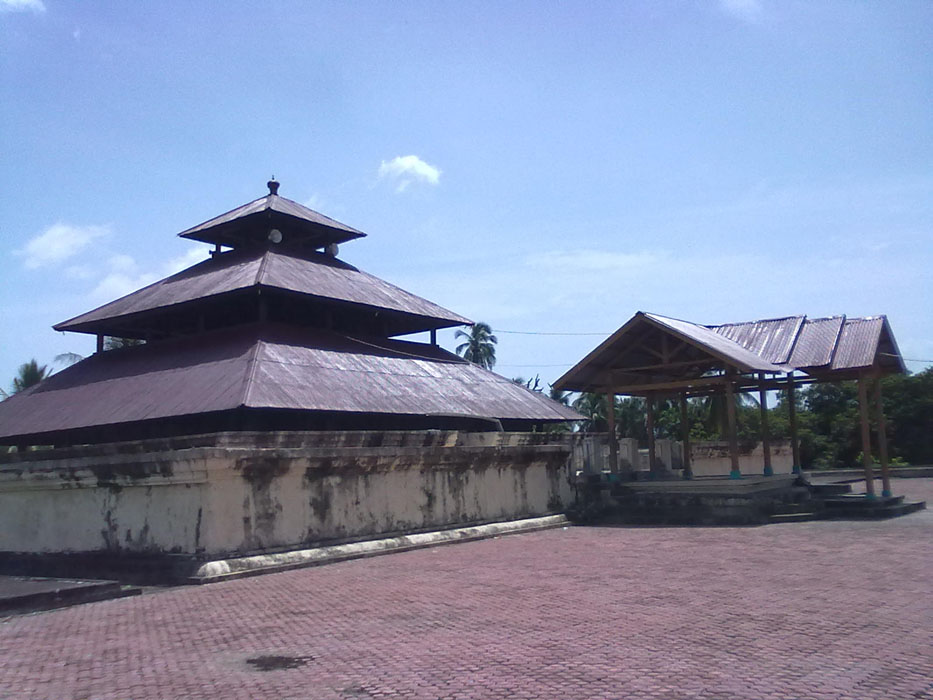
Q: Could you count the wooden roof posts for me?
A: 8